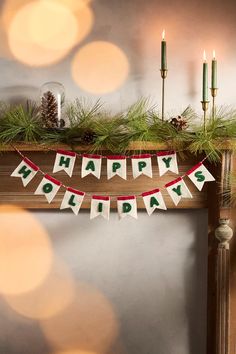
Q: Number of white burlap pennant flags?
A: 13